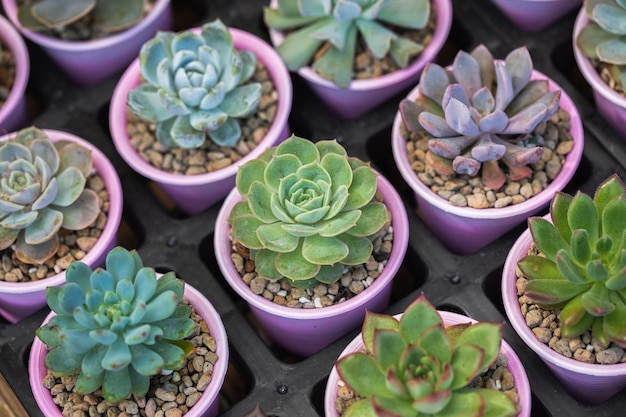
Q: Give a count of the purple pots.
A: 12